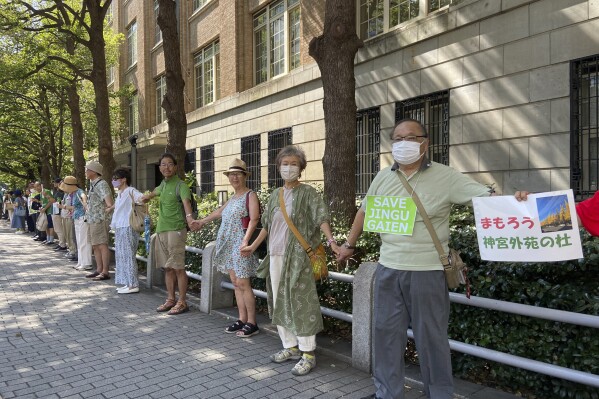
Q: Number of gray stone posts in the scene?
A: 3